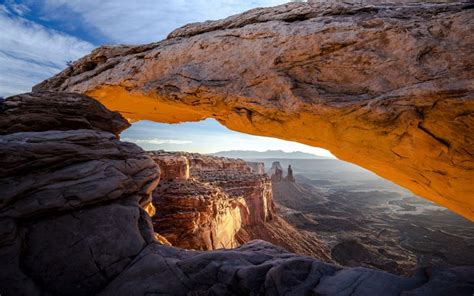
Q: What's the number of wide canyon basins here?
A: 1